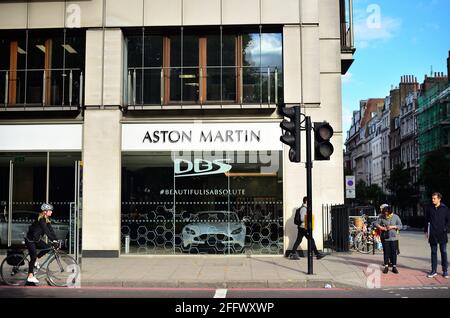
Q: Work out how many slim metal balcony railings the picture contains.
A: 2